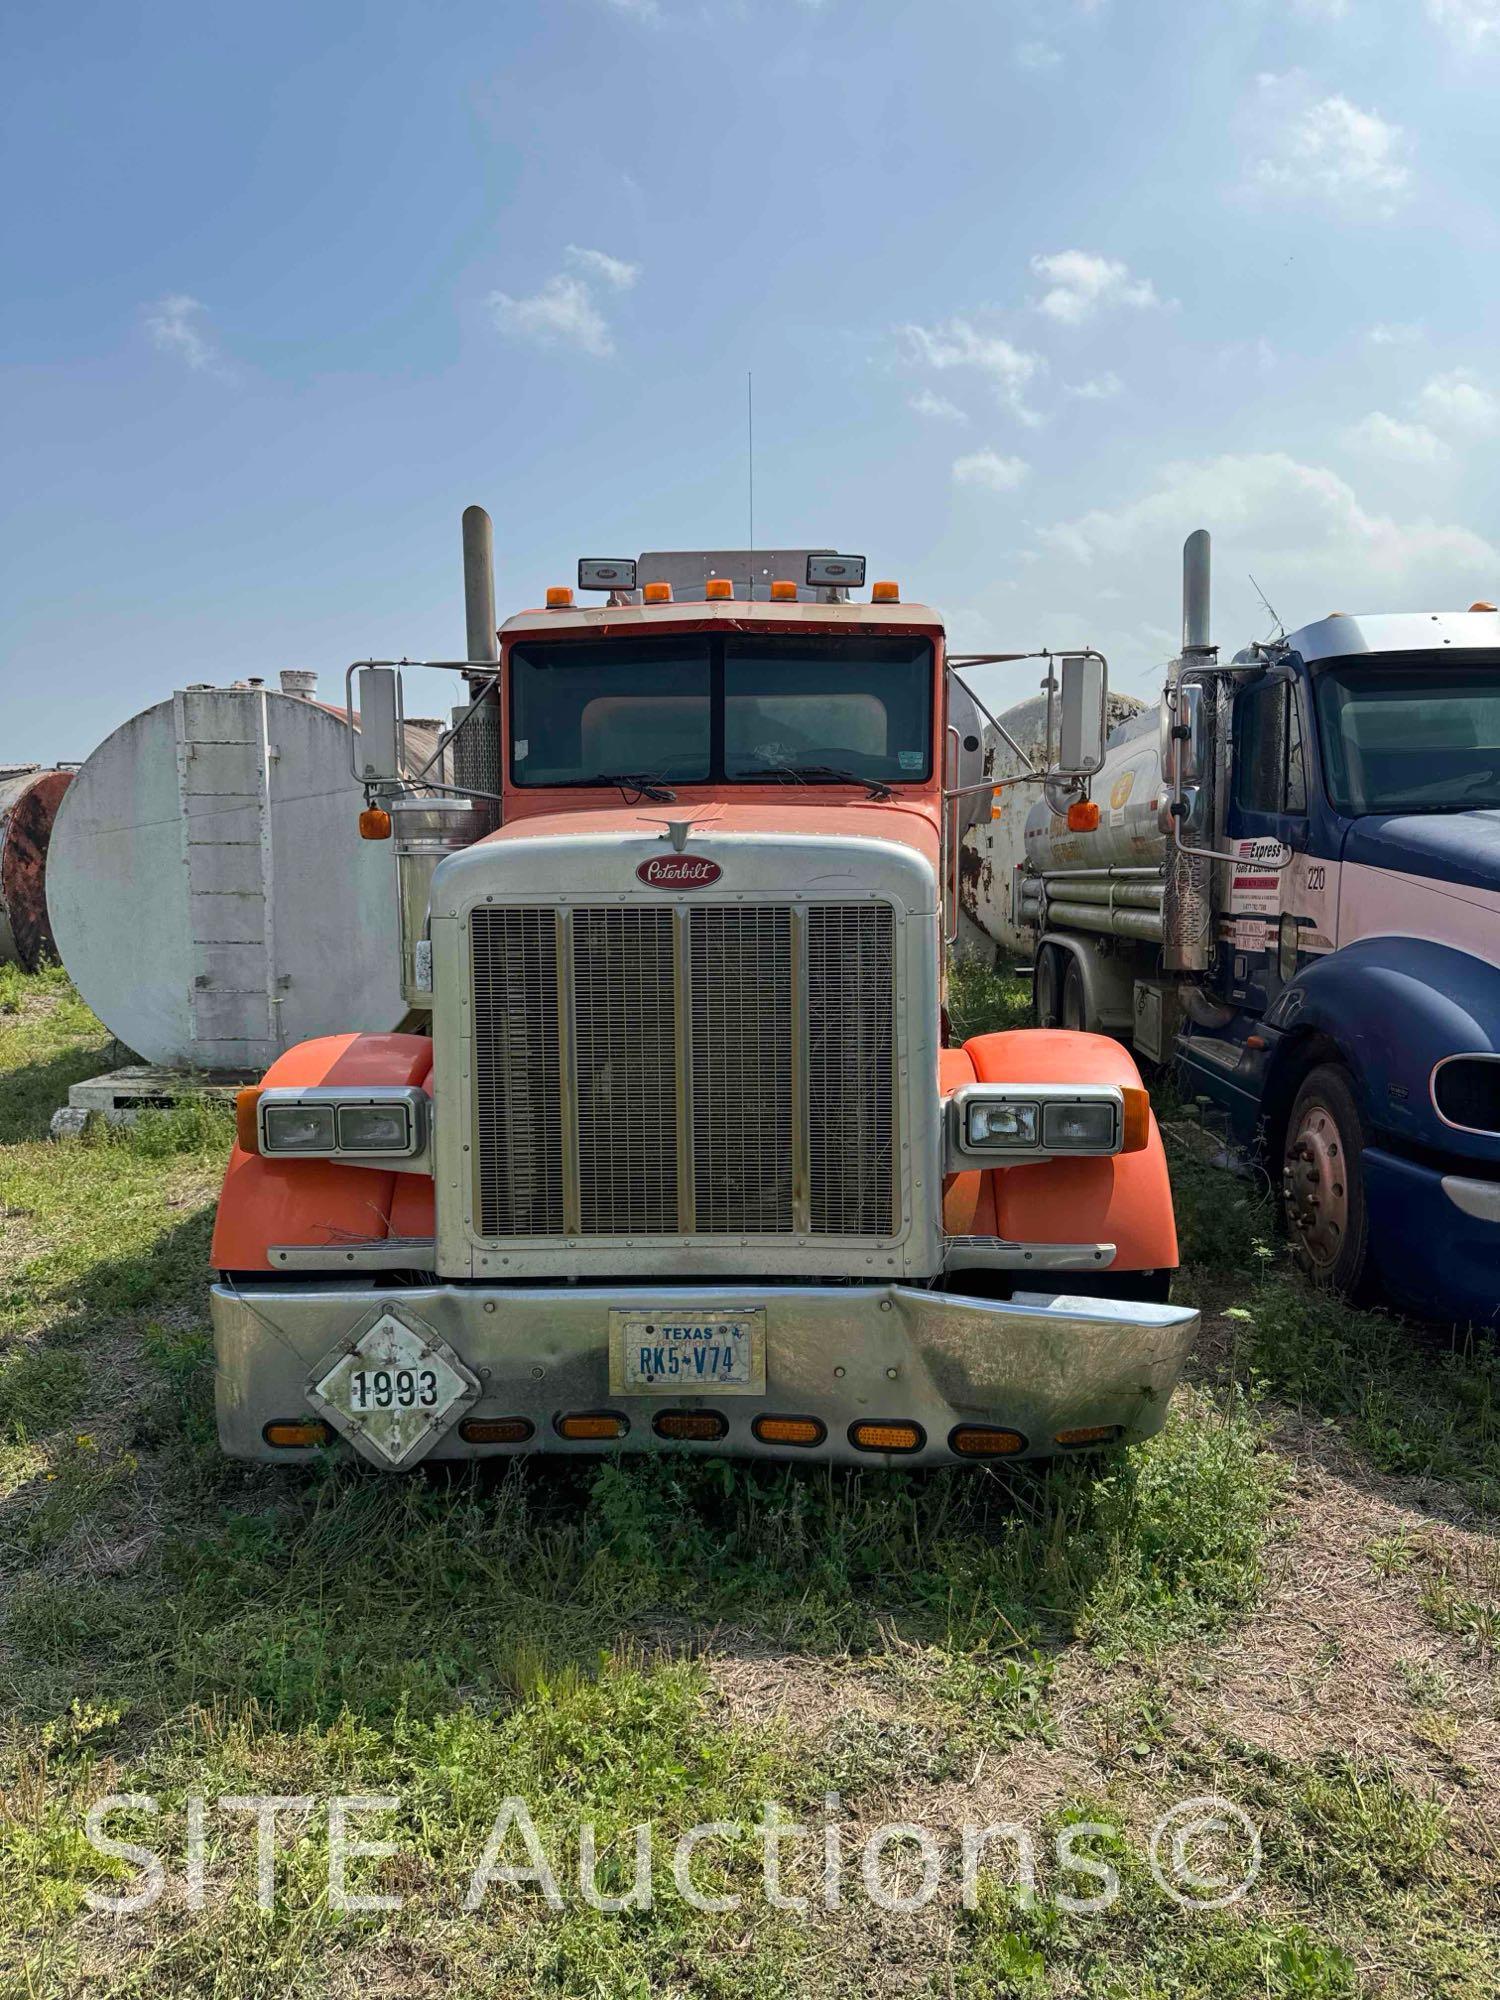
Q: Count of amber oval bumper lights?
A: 8